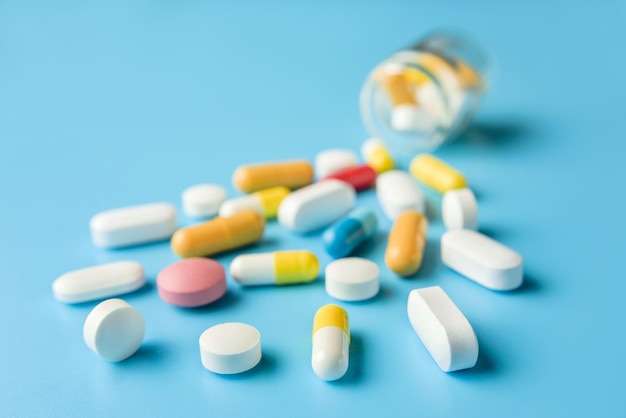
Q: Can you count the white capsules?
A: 6